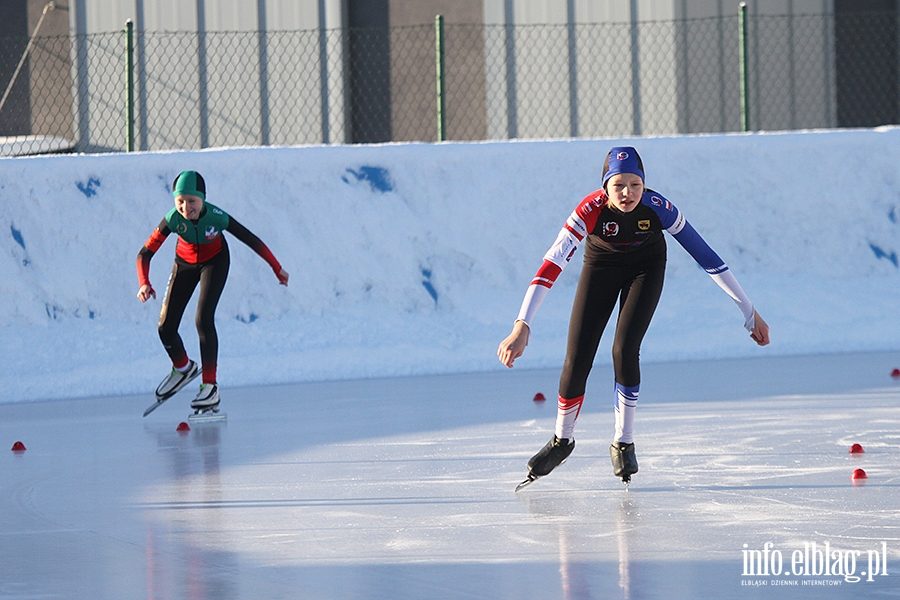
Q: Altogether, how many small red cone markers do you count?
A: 6